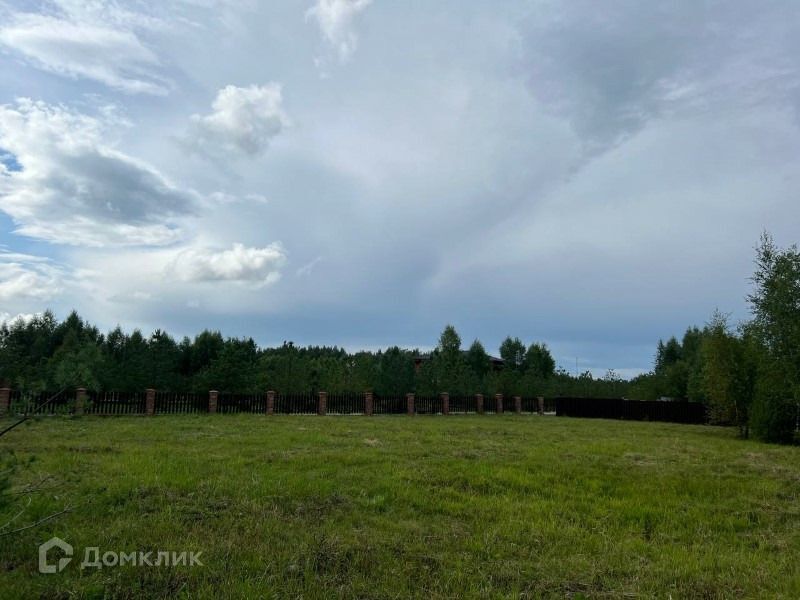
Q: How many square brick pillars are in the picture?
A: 13